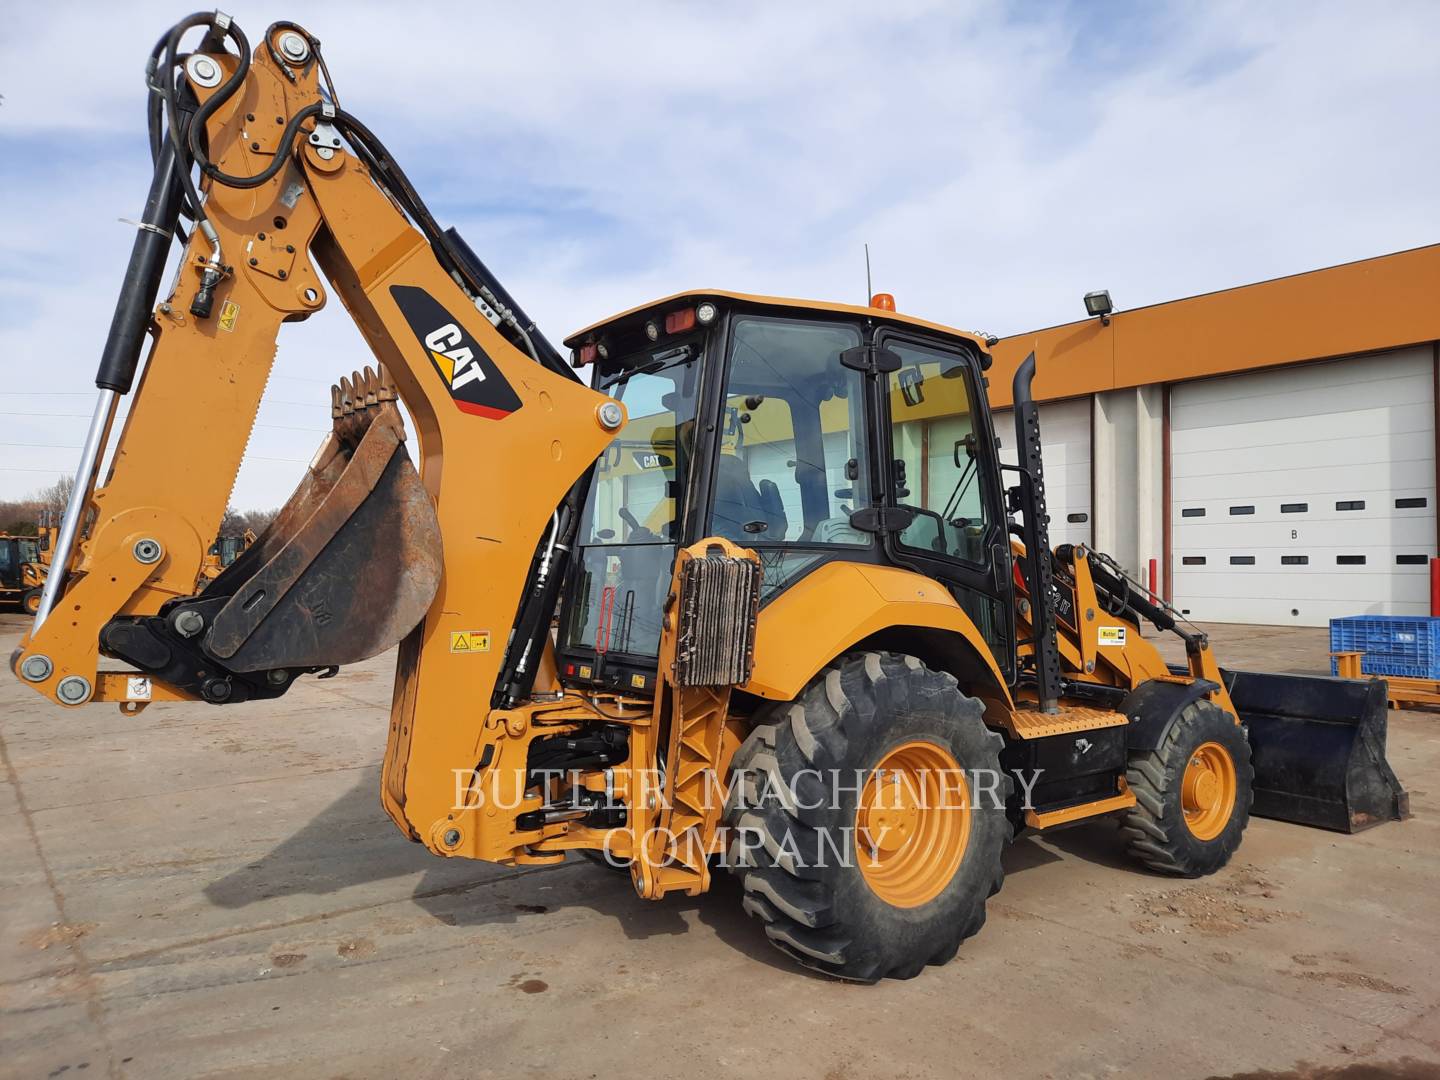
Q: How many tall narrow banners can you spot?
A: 0